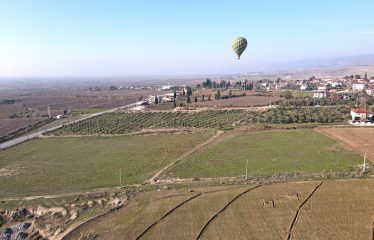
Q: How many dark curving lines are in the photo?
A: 3